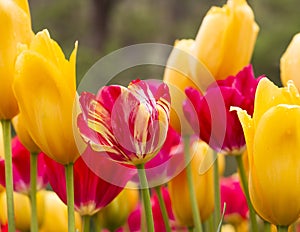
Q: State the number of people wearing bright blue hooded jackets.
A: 0